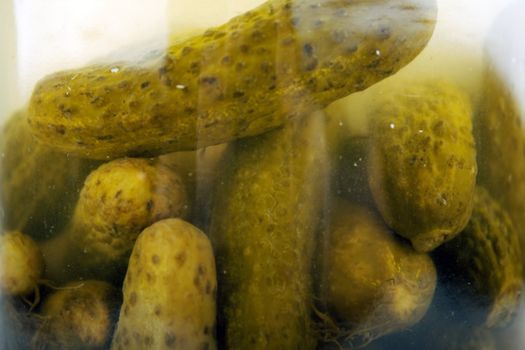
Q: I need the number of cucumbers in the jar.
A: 11